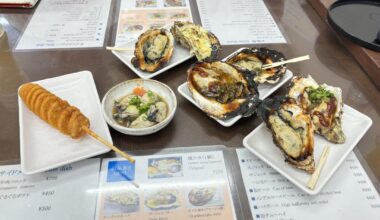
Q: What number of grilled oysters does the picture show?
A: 6